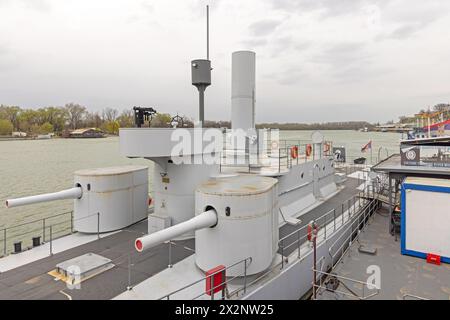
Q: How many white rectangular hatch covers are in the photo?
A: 1